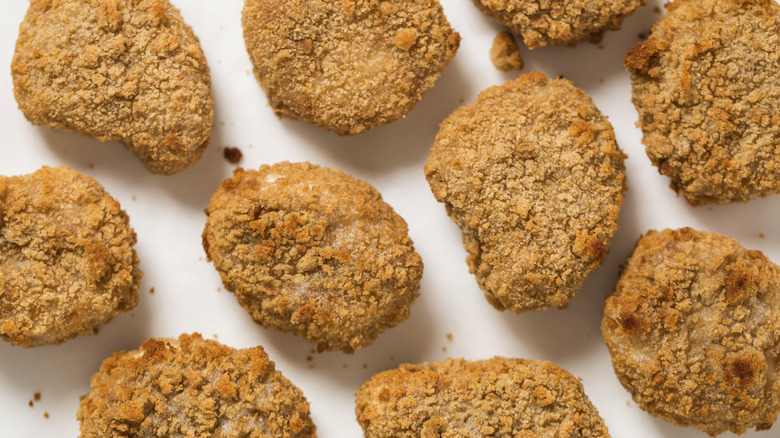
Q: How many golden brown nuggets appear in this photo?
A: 10